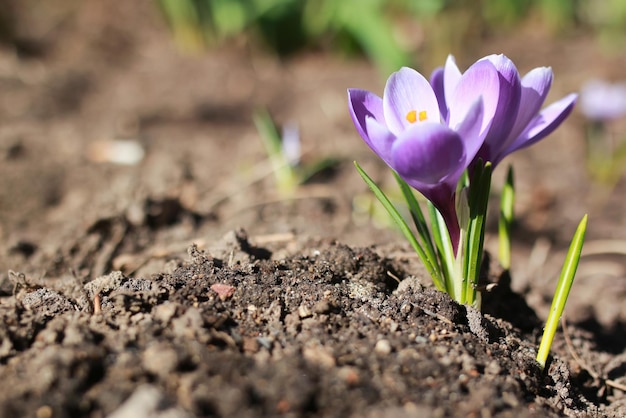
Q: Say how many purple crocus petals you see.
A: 11